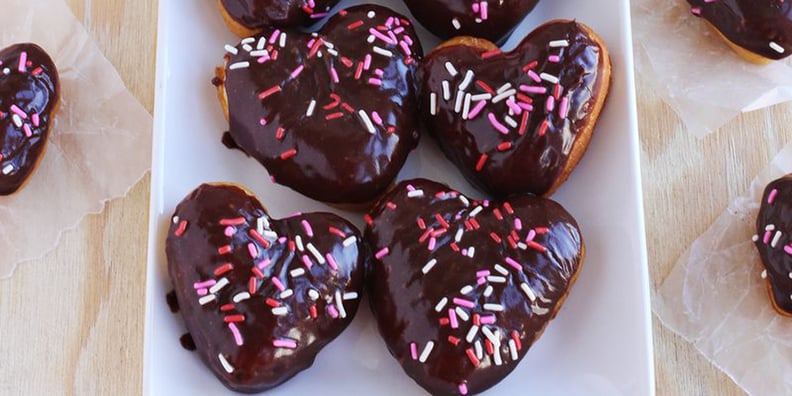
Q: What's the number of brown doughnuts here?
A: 9